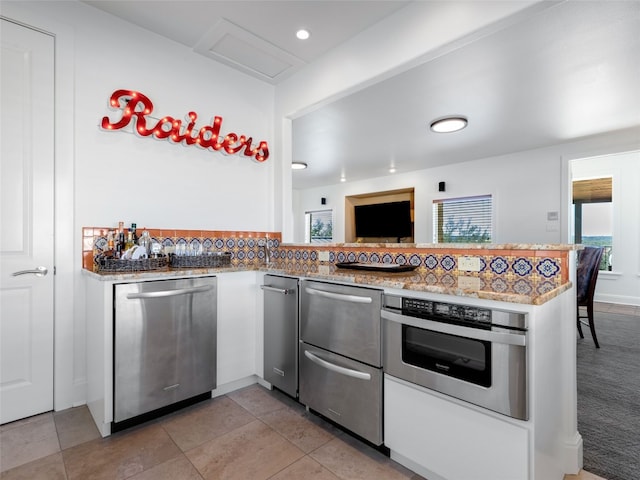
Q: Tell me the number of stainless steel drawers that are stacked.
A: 2